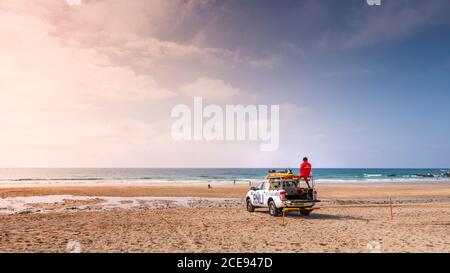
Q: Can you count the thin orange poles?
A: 2